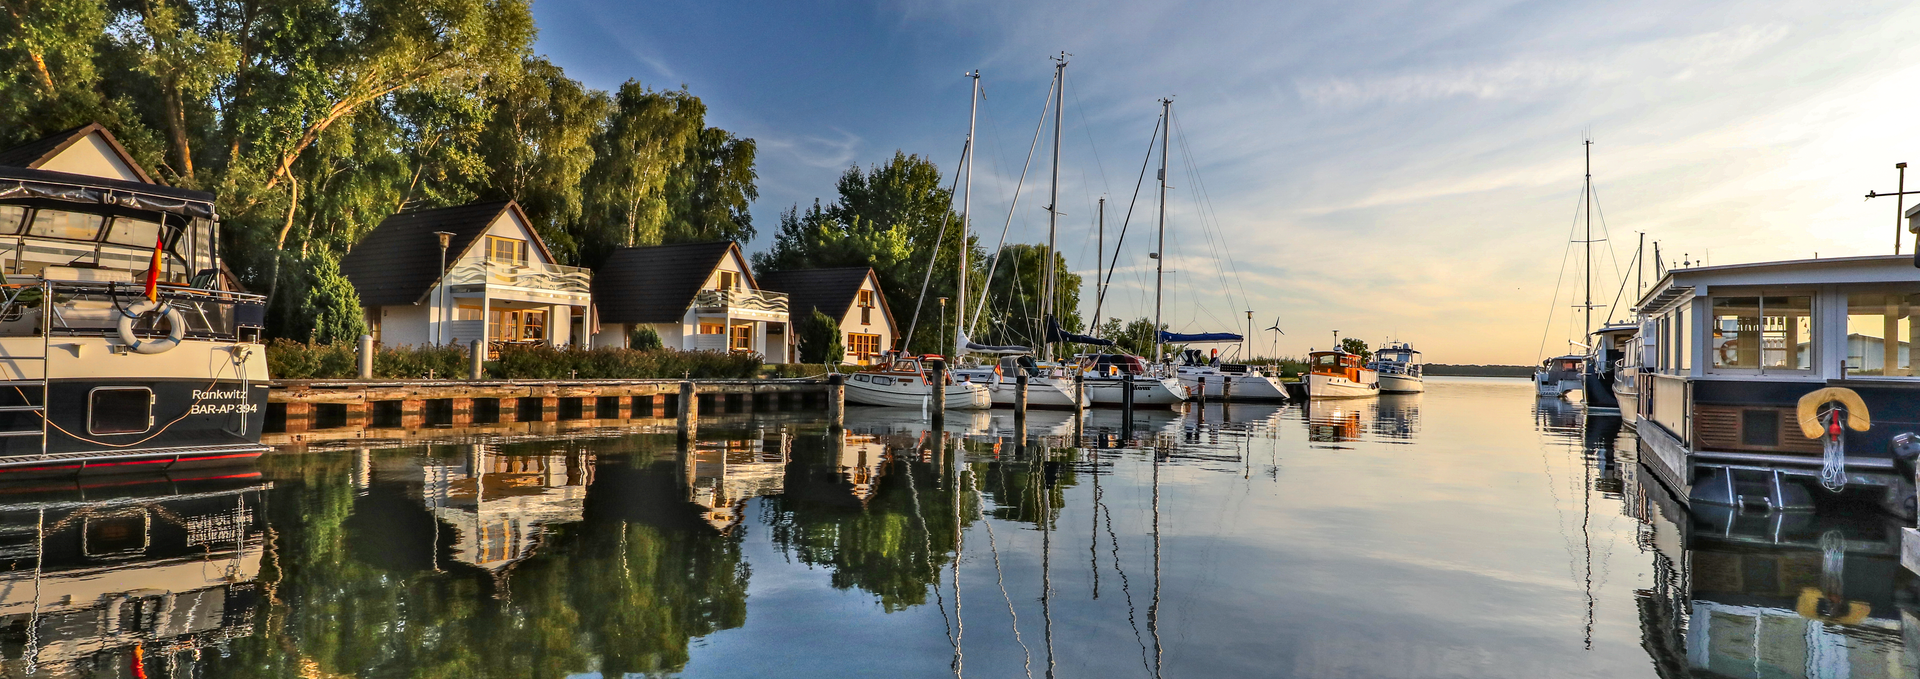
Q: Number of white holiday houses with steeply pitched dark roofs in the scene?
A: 4